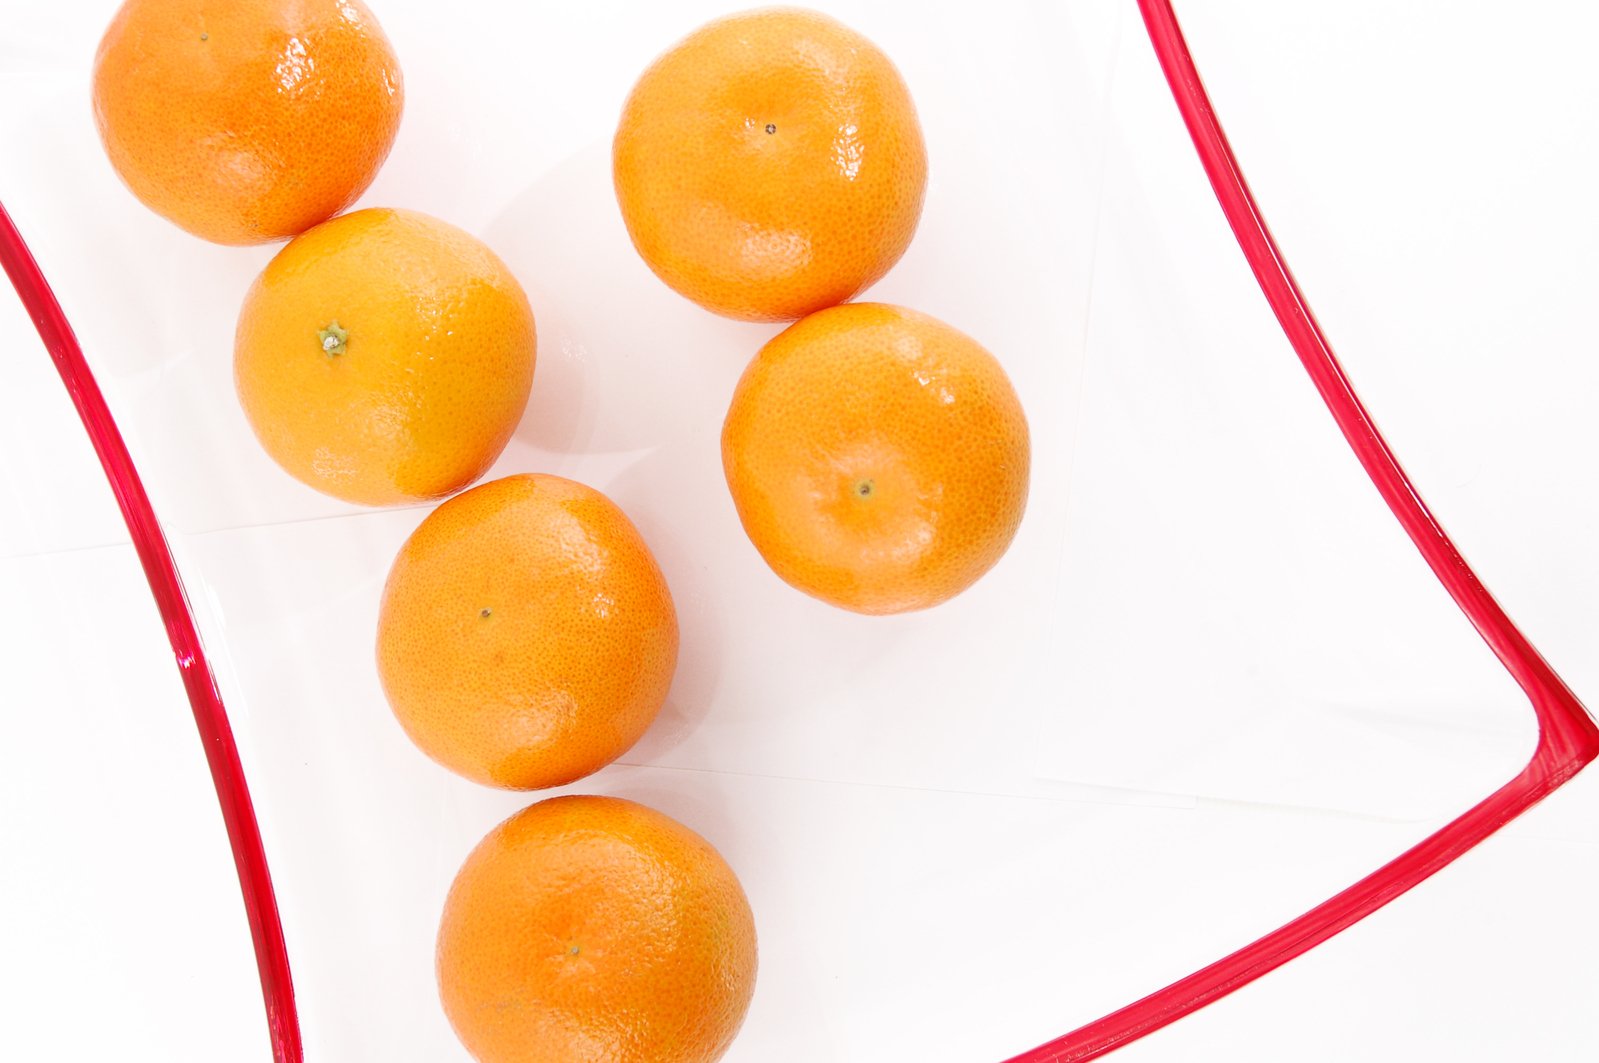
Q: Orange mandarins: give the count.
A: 6